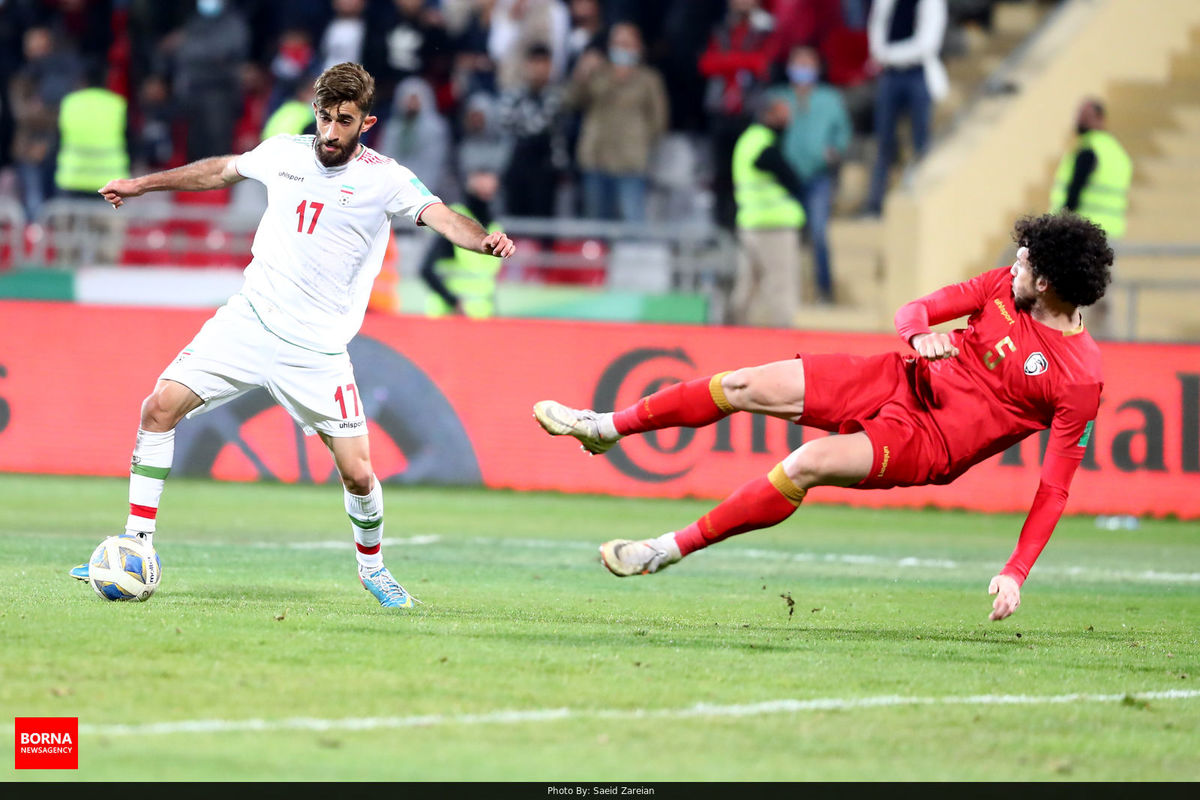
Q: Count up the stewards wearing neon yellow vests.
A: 5